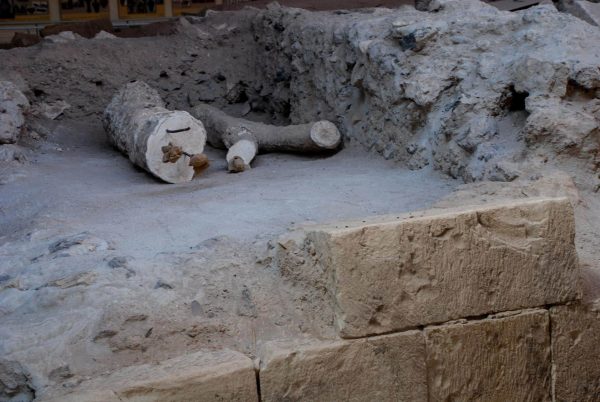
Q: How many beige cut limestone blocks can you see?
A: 5